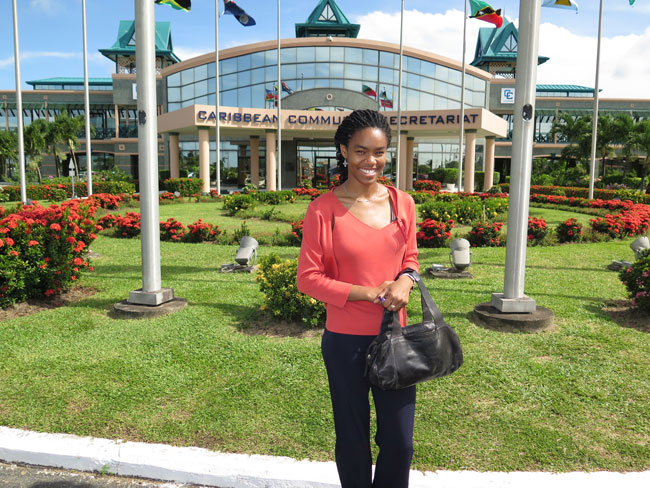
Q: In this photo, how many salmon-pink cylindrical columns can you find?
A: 8